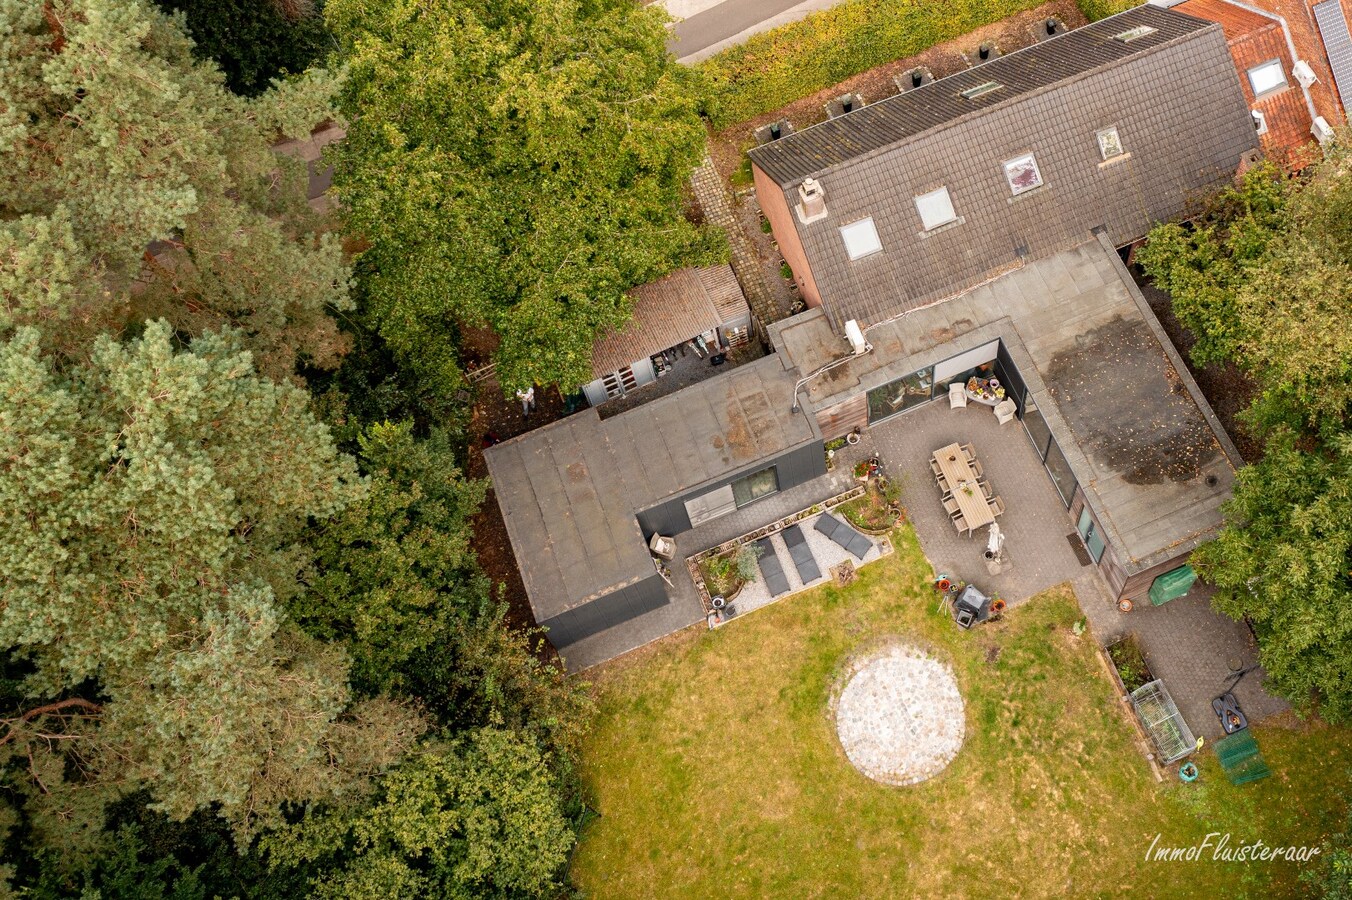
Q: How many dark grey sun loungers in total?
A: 3